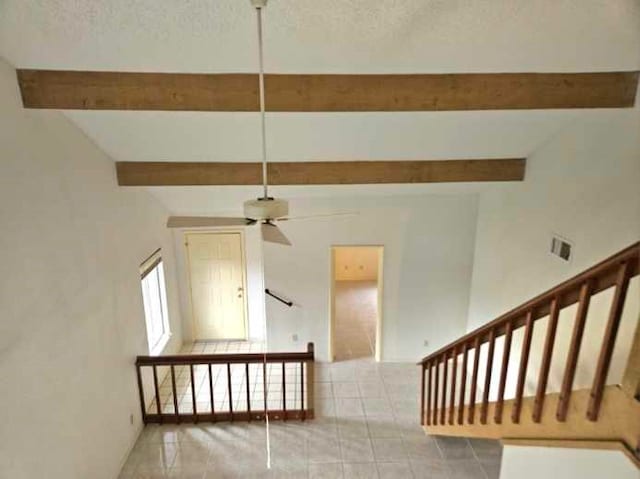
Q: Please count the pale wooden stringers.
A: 1